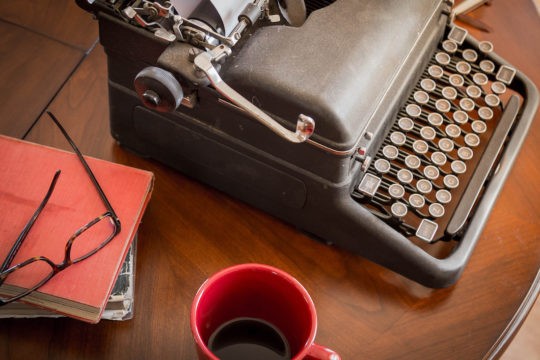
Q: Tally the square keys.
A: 4